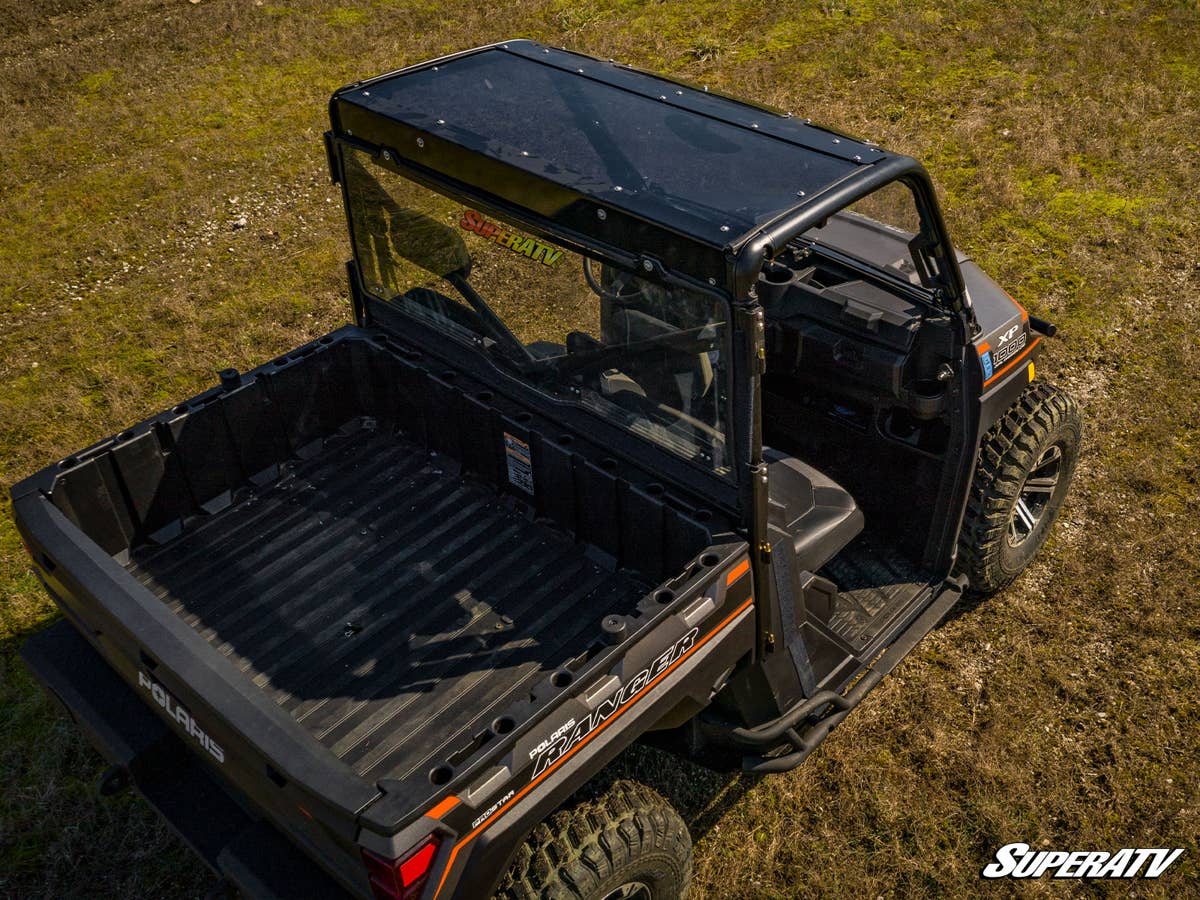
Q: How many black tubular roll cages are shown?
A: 1